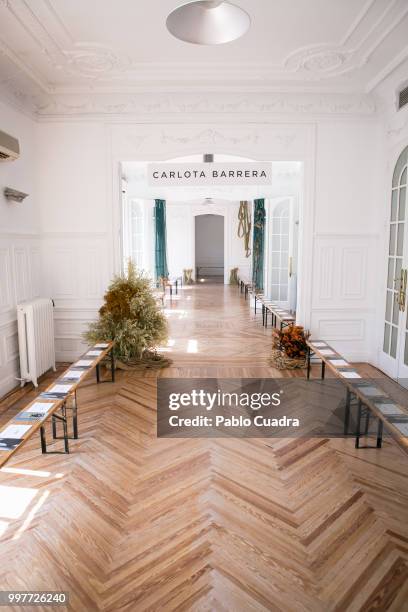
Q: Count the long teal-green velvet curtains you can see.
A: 2